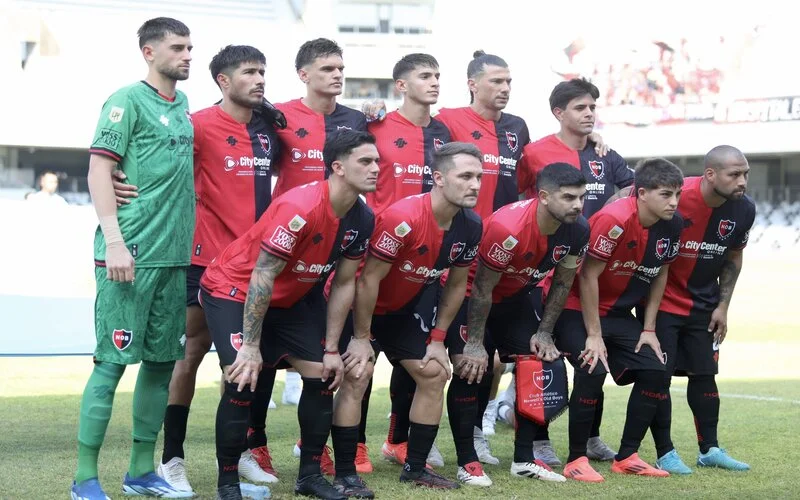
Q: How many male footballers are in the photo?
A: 11